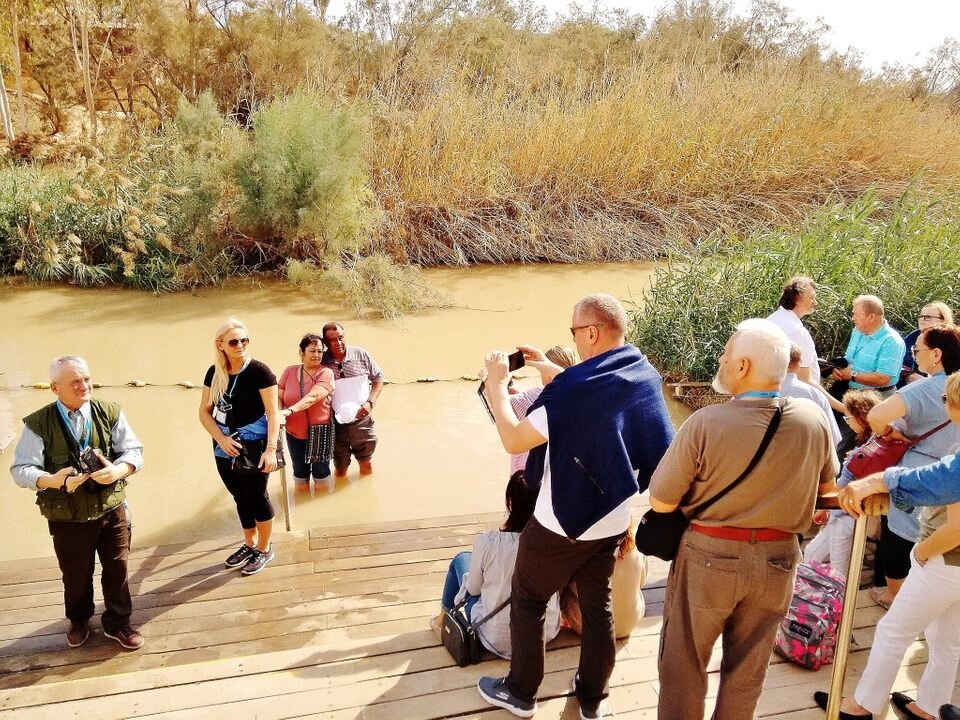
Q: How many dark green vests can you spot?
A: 1